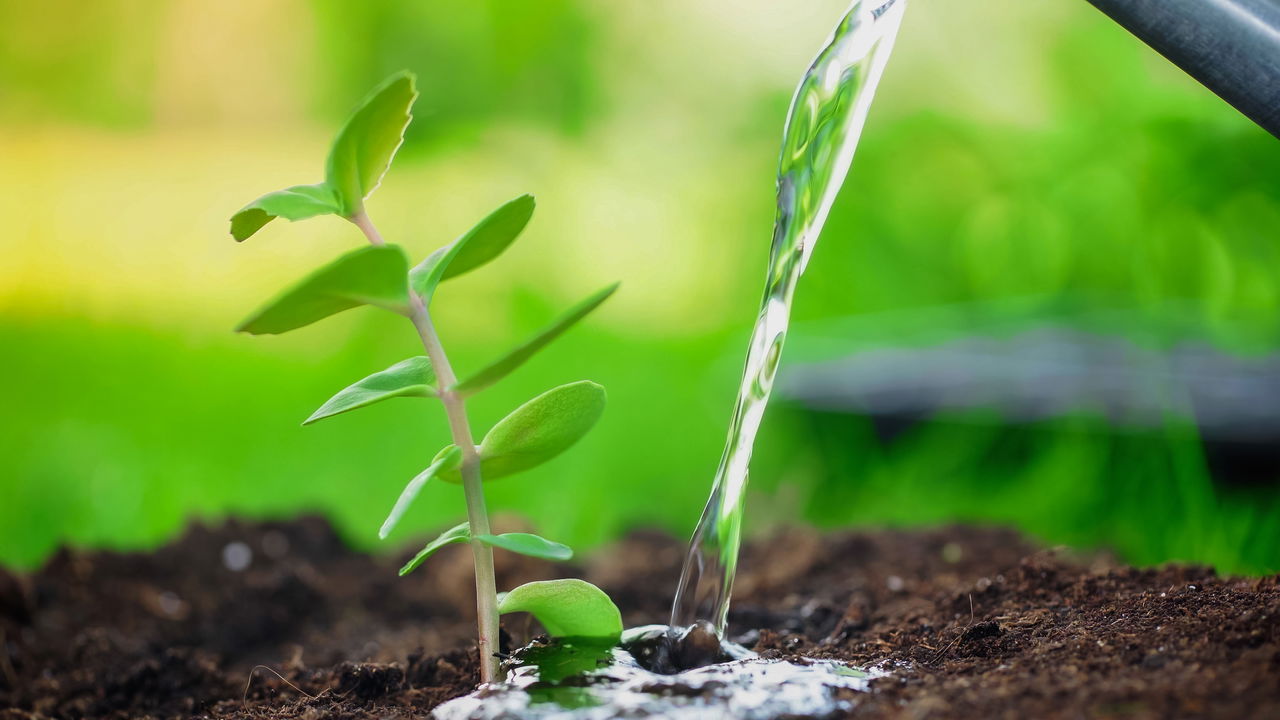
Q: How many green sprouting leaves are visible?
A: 11